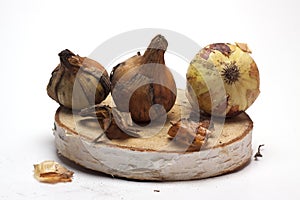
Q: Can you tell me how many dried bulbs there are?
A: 3